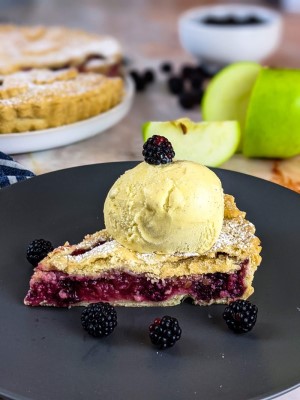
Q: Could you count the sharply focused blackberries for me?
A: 5